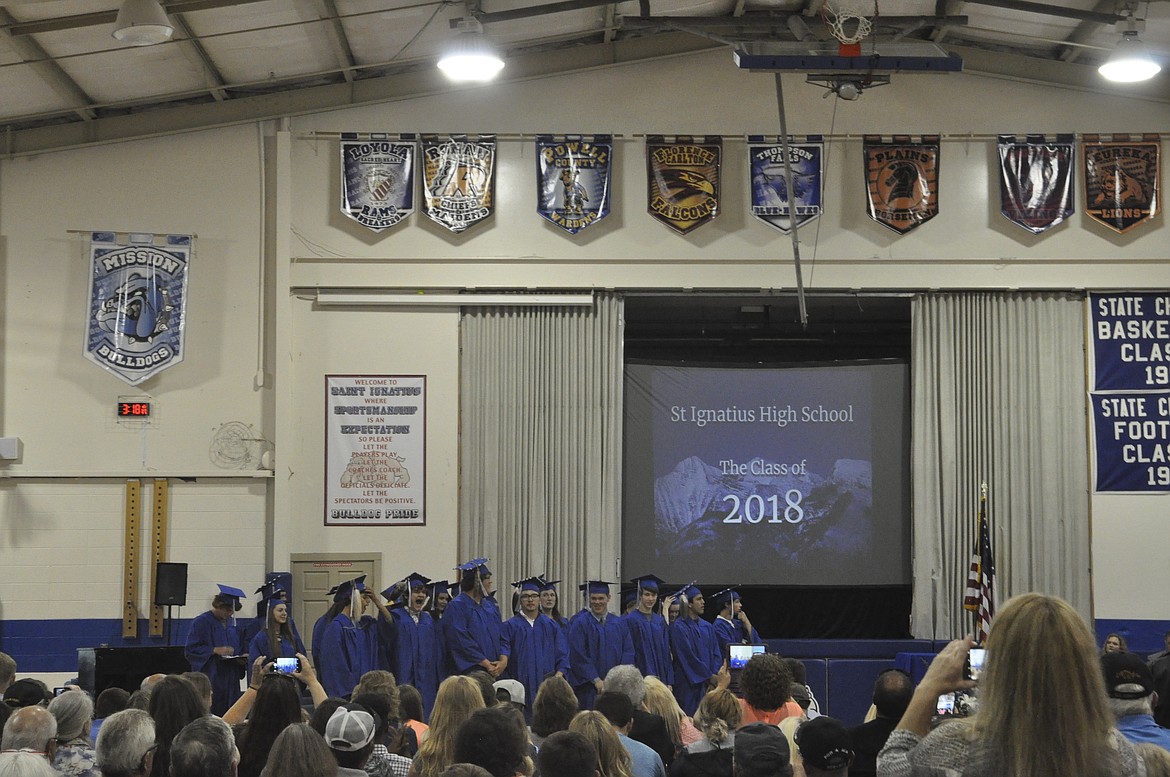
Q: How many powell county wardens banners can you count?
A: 1